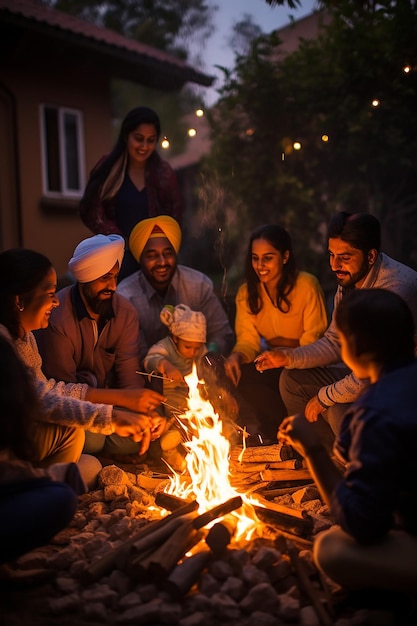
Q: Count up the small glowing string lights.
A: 7